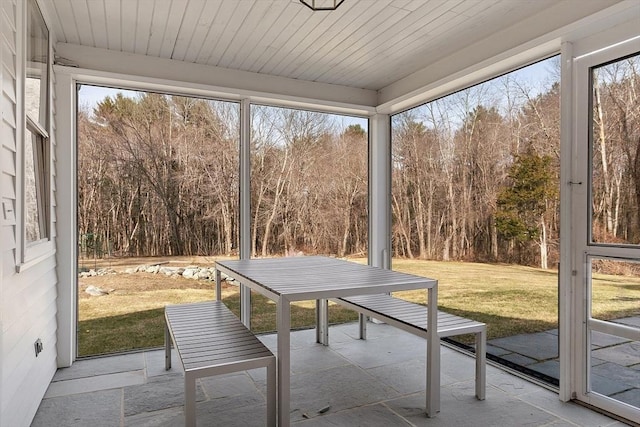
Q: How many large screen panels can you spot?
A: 3